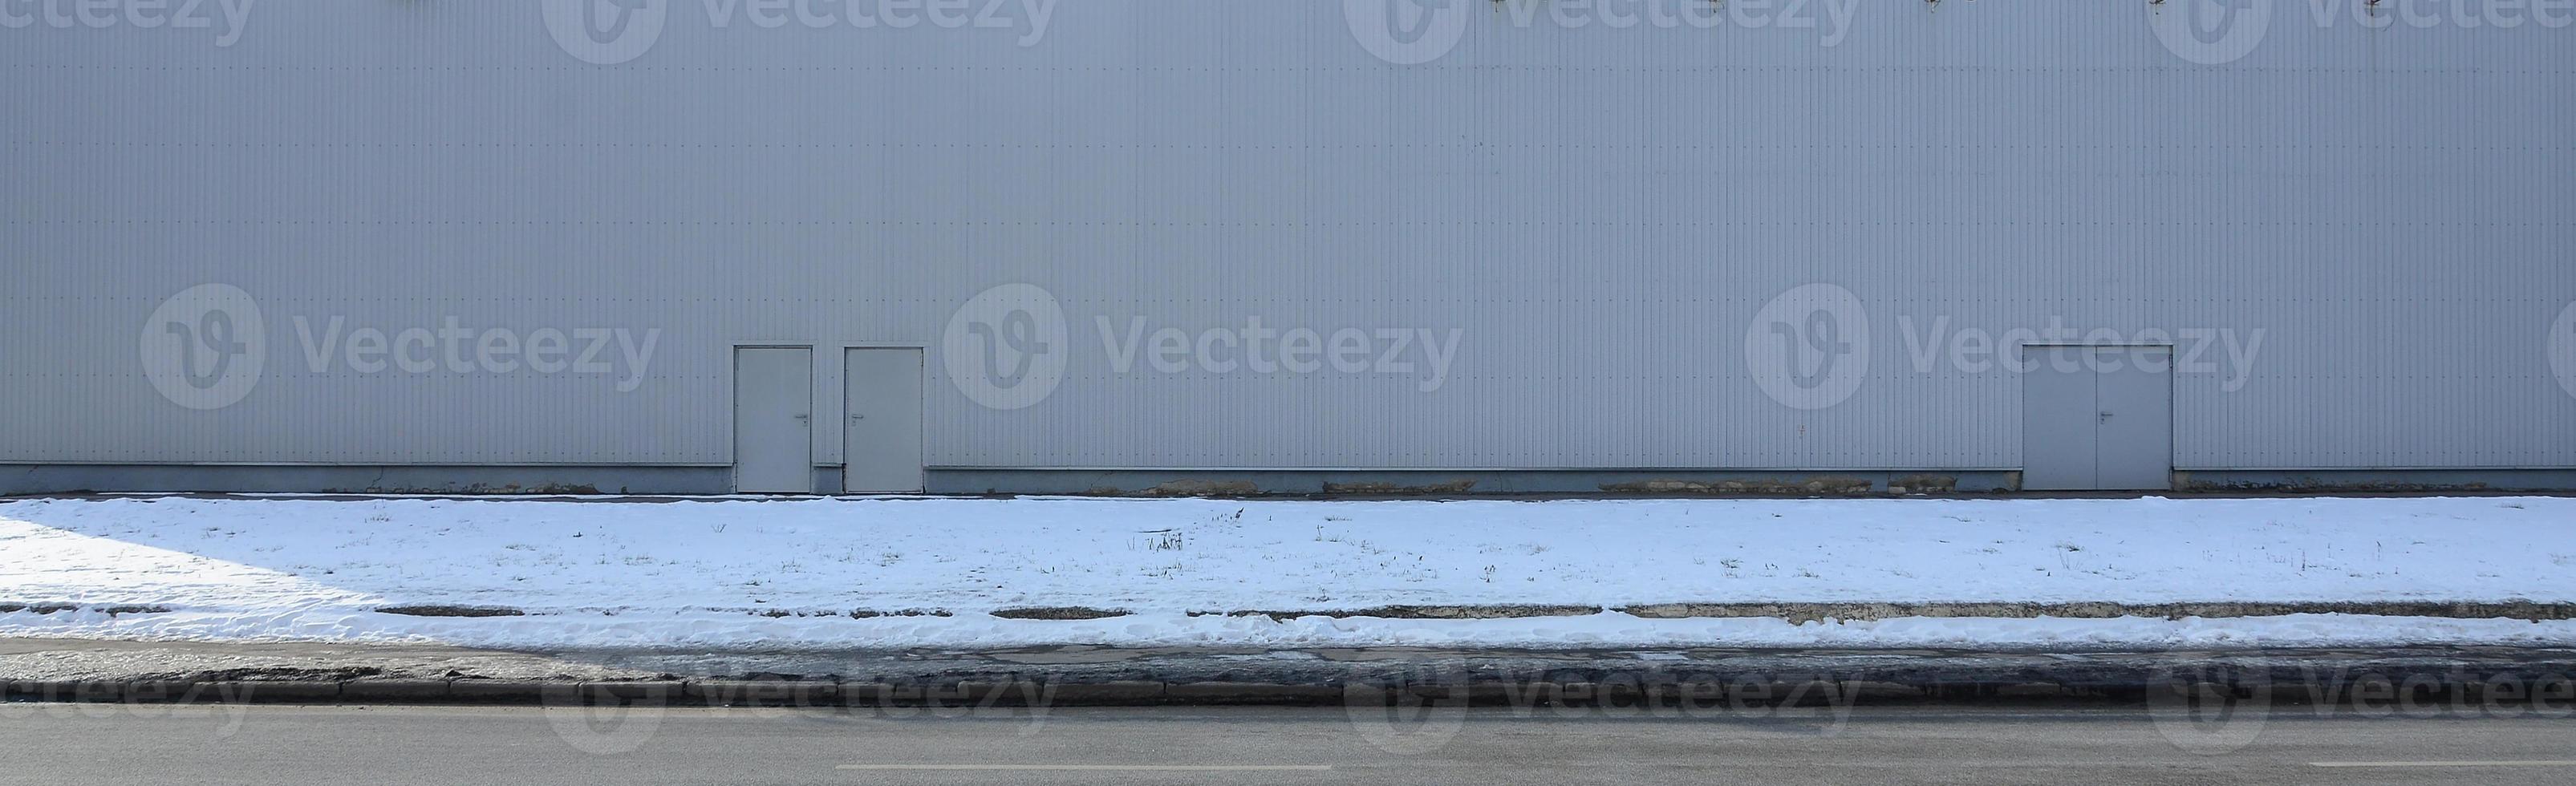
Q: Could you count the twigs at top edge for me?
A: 5